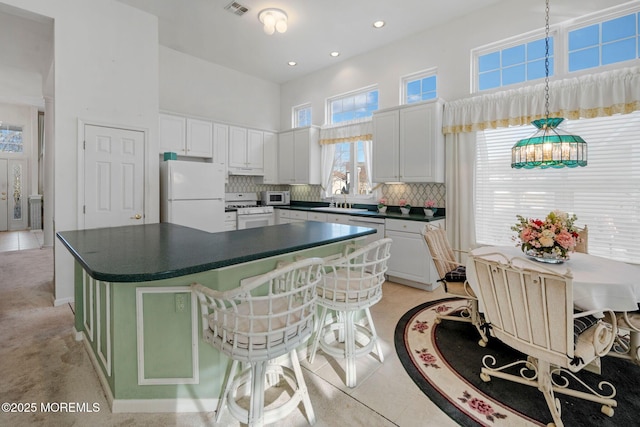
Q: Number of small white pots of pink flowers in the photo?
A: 3